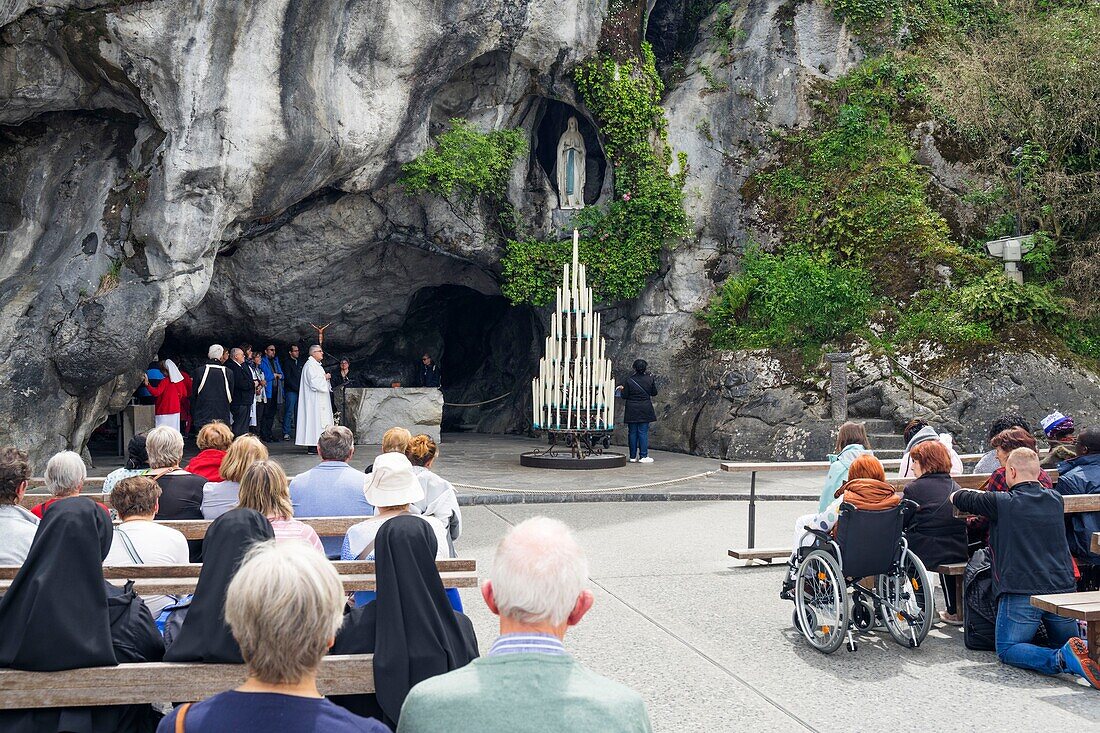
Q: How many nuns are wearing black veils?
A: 3